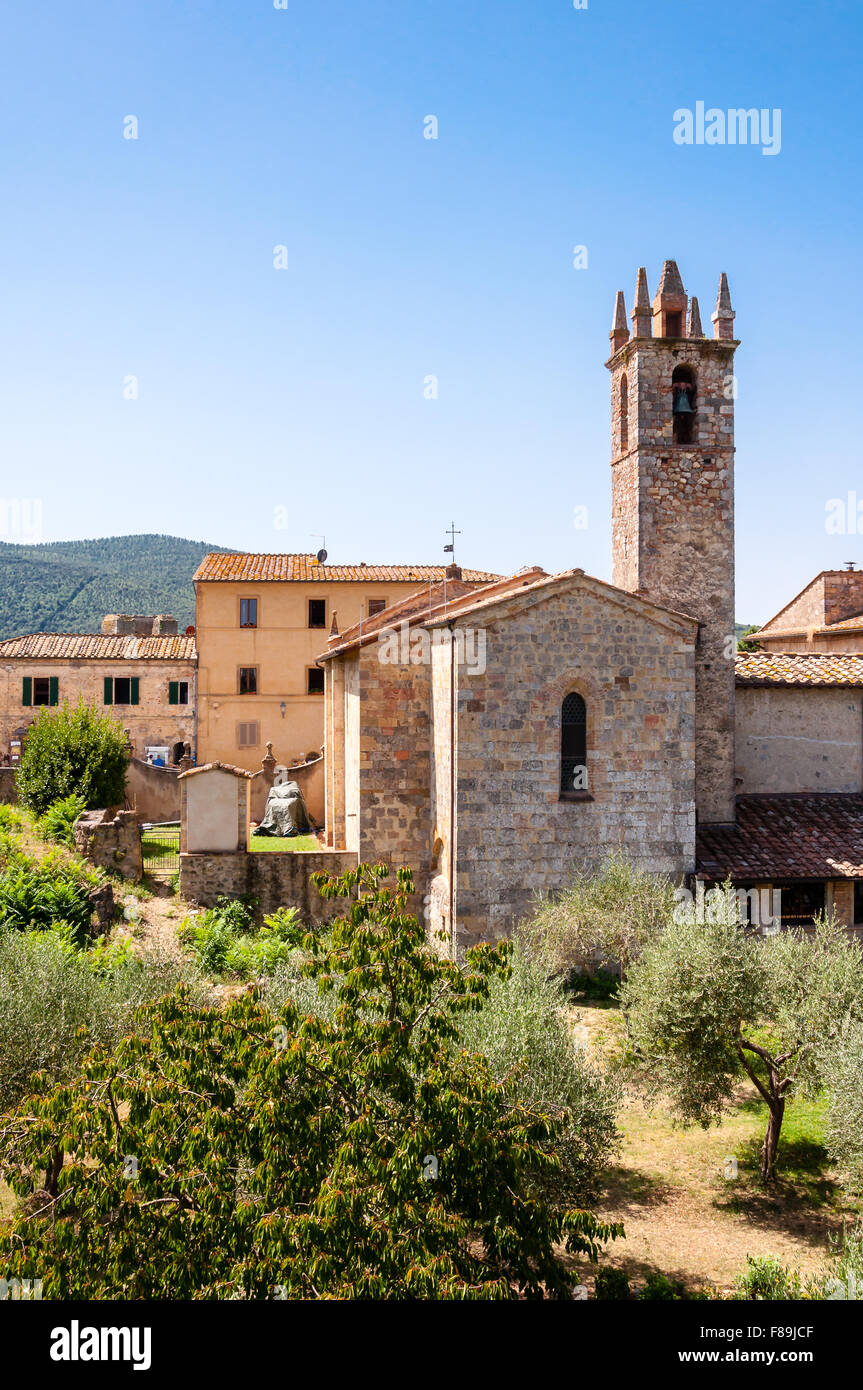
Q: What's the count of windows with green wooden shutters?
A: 3